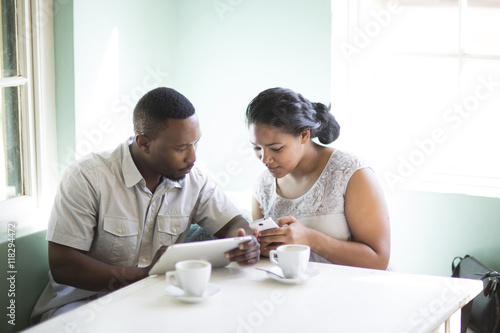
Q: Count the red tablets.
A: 0